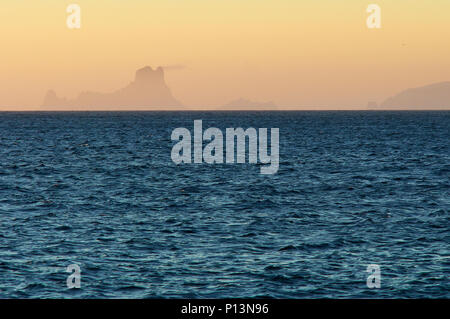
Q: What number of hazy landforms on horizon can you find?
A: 3